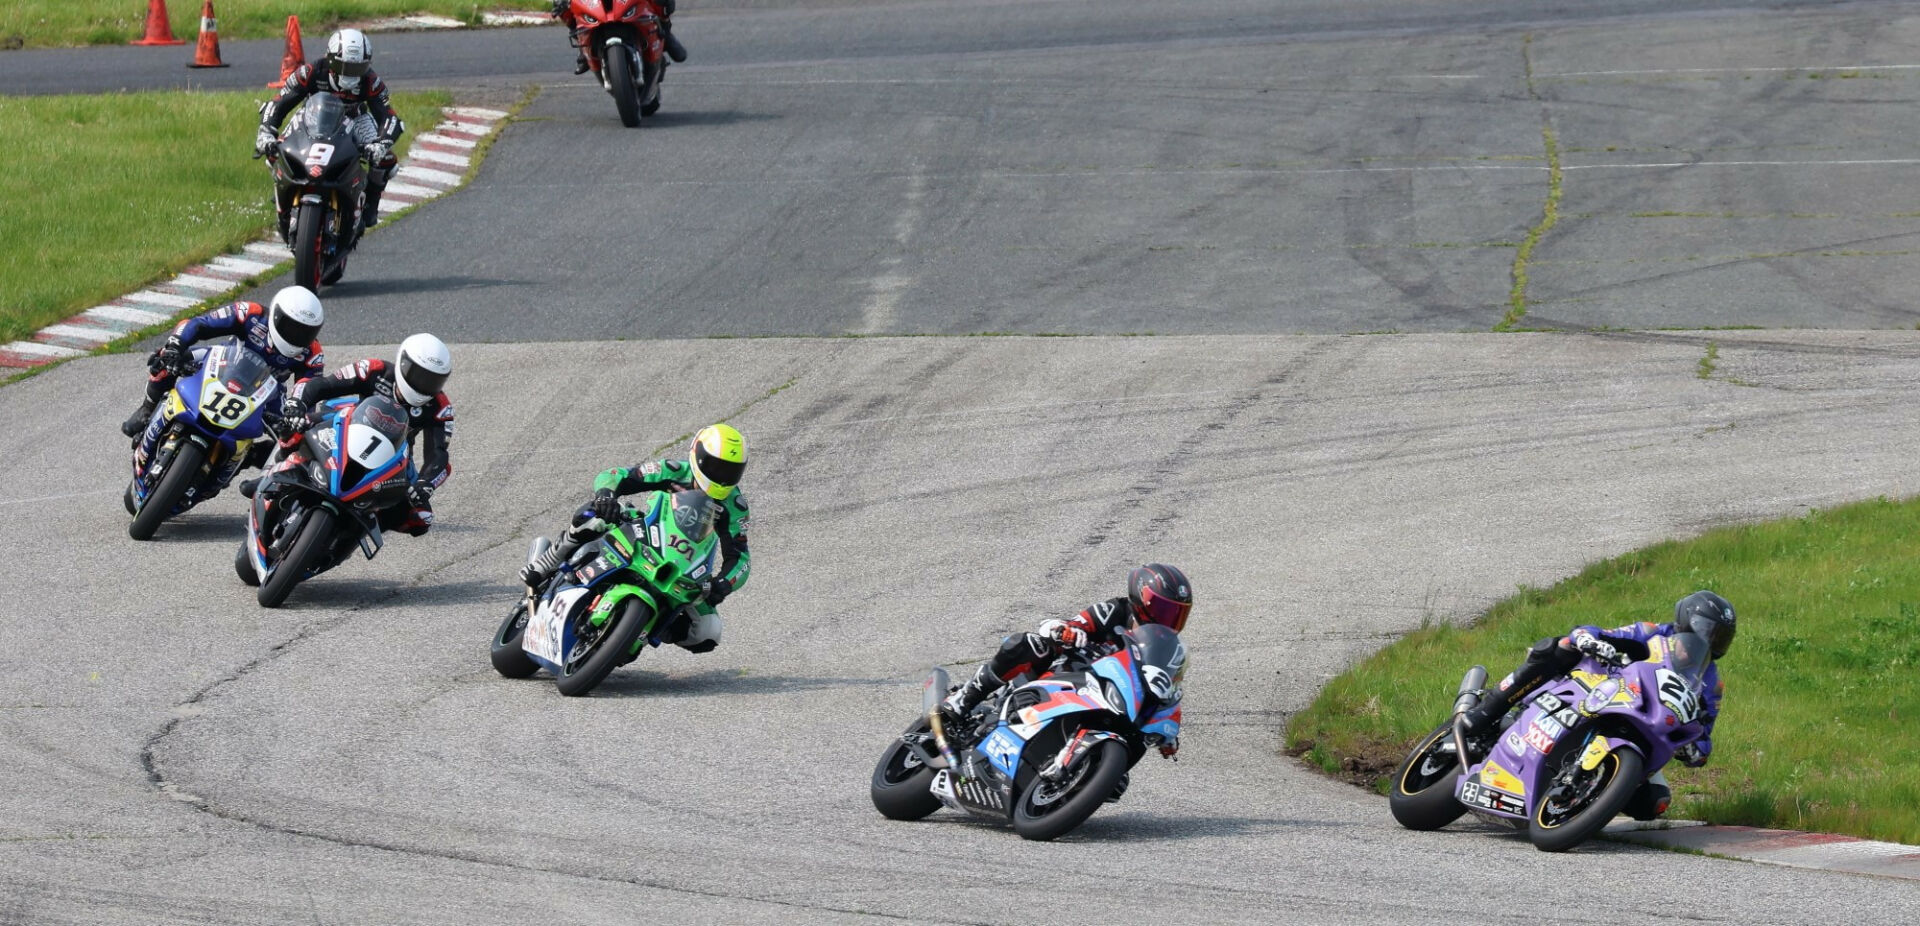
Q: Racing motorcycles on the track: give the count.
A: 7